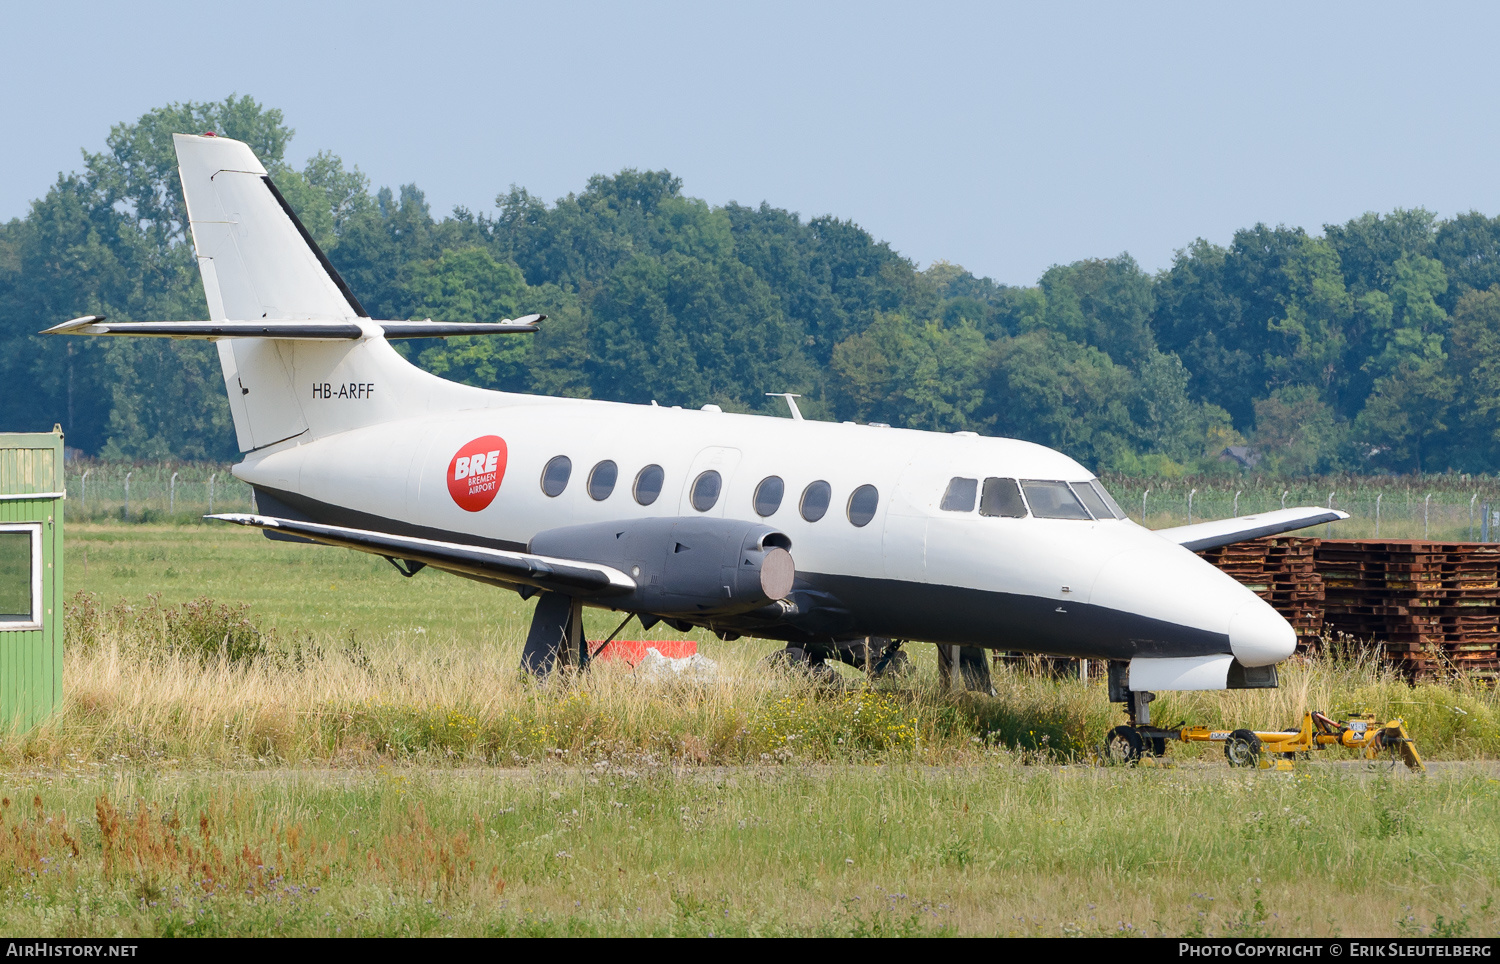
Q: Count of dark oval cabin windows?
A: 7